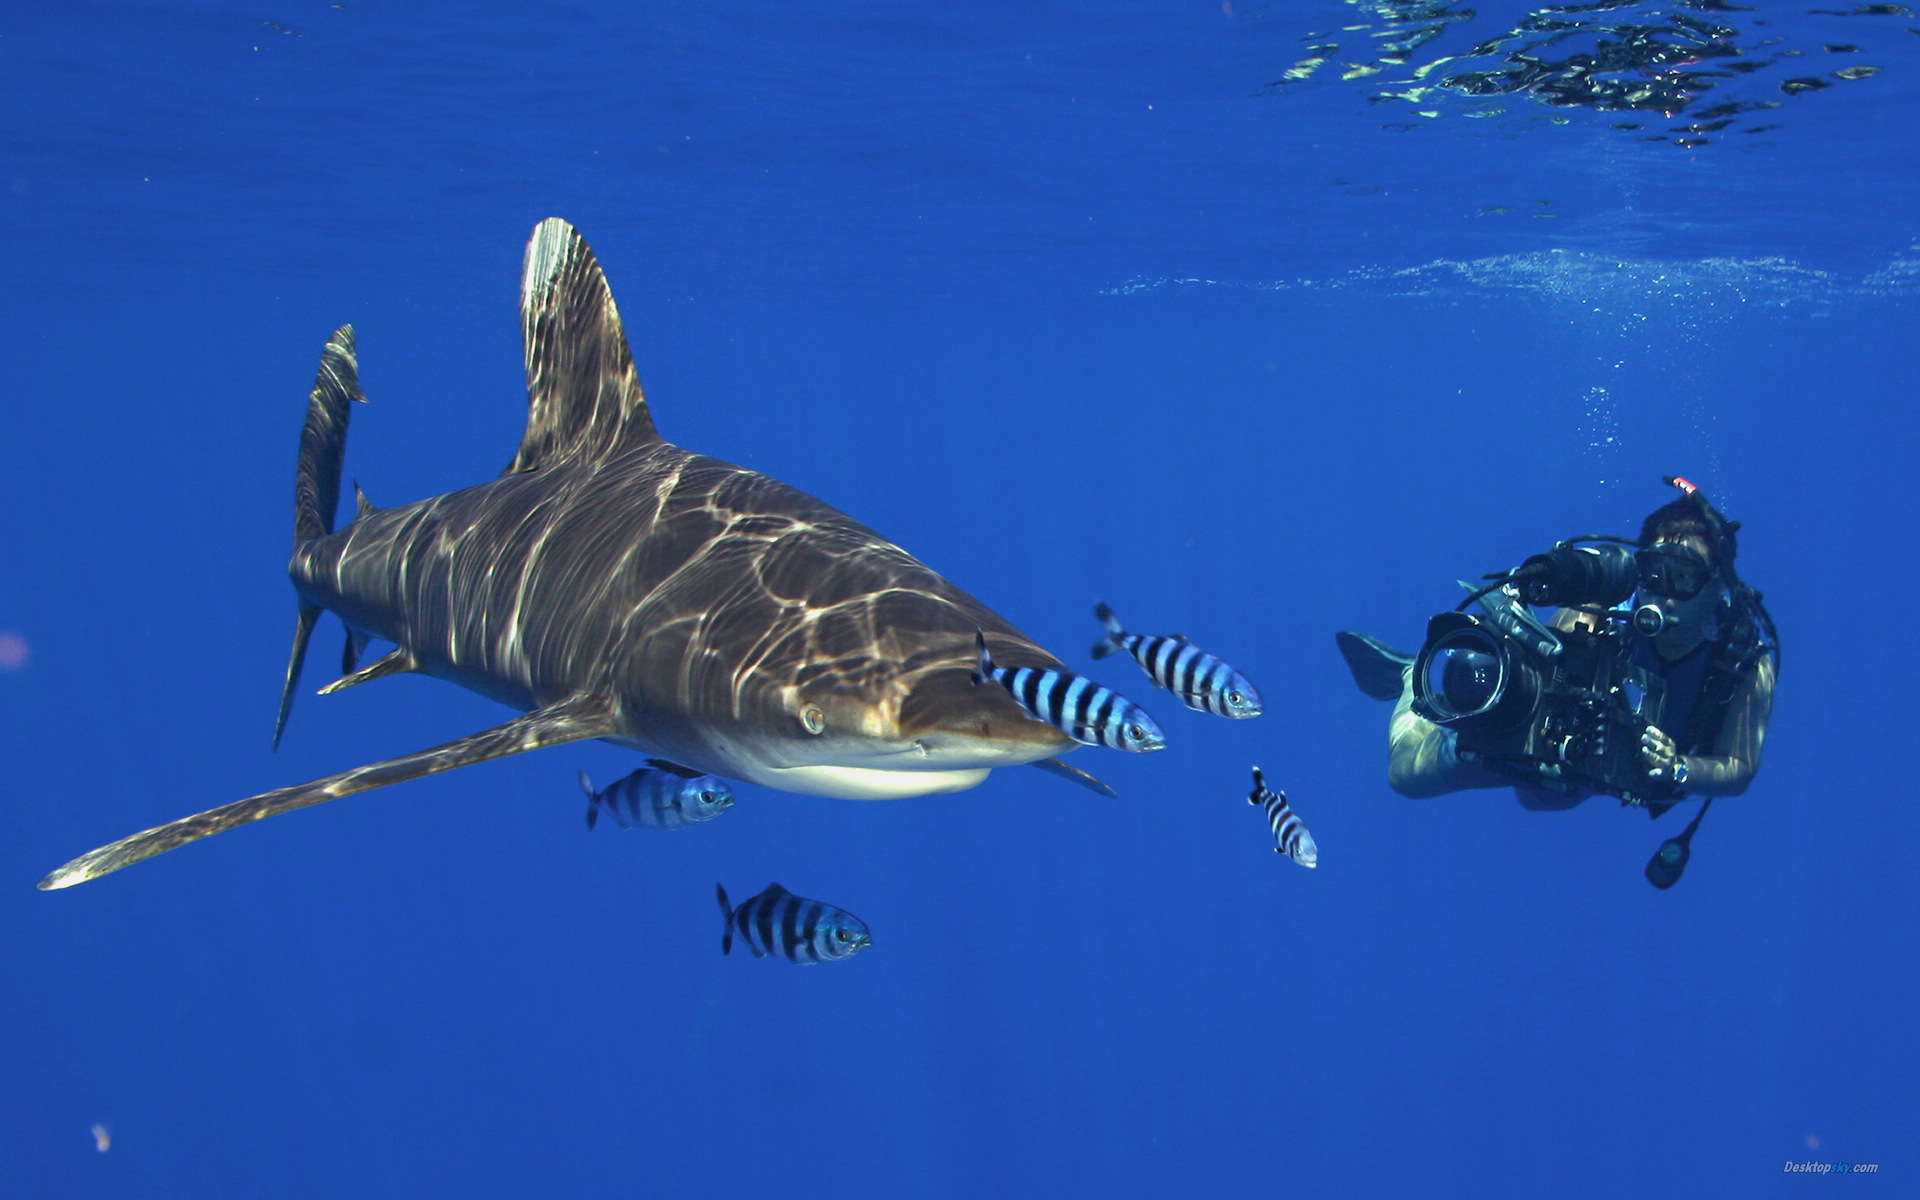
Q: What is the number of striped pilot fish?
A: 5